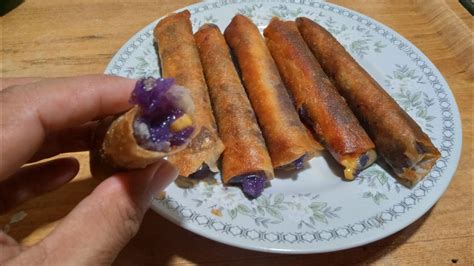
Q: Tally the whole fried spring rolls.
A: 5